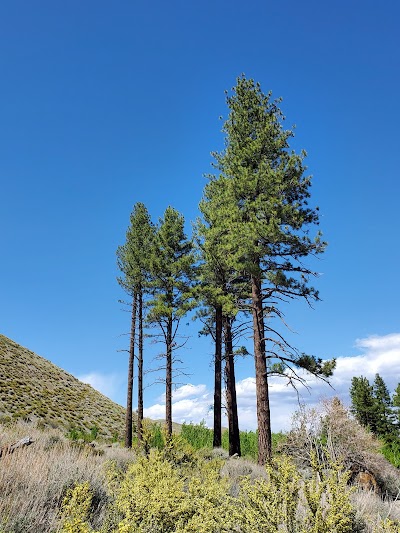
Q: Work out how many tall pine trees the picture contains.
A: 6